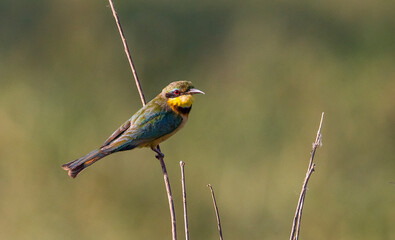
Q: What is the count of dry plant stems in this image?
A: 5